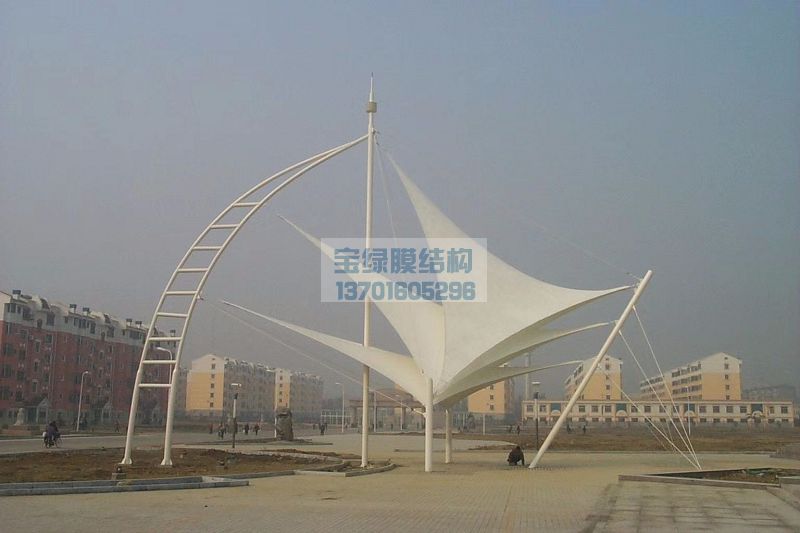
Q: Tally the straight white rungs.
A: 9